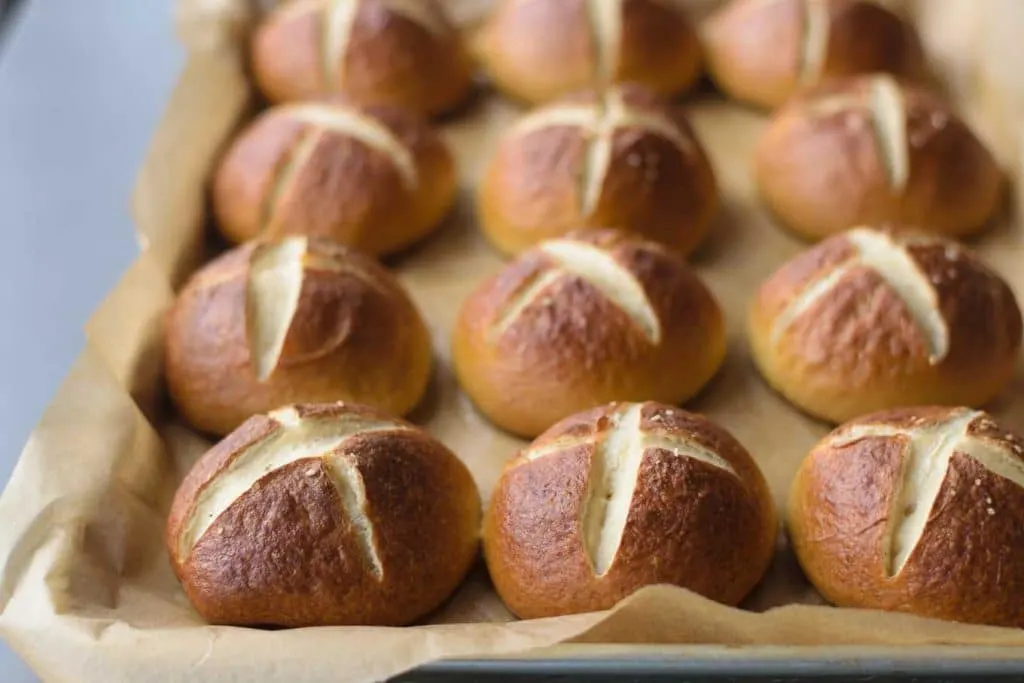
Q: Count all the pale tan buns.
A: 0